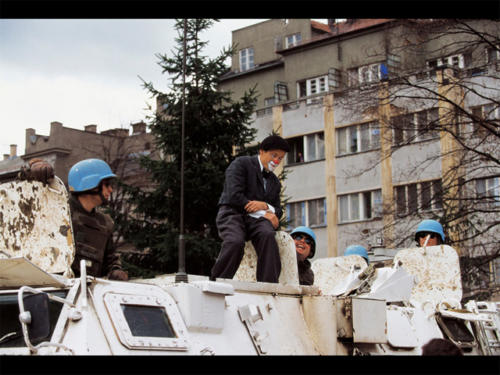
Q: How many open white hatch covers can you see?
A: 4